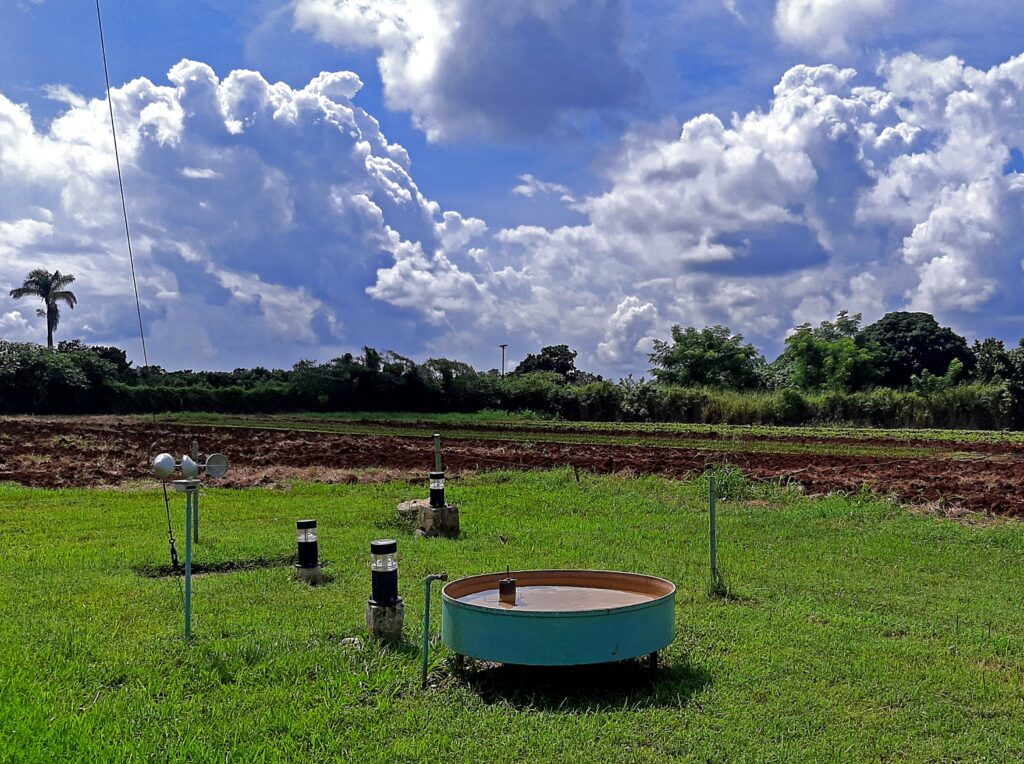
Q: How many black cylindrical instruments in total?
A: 3